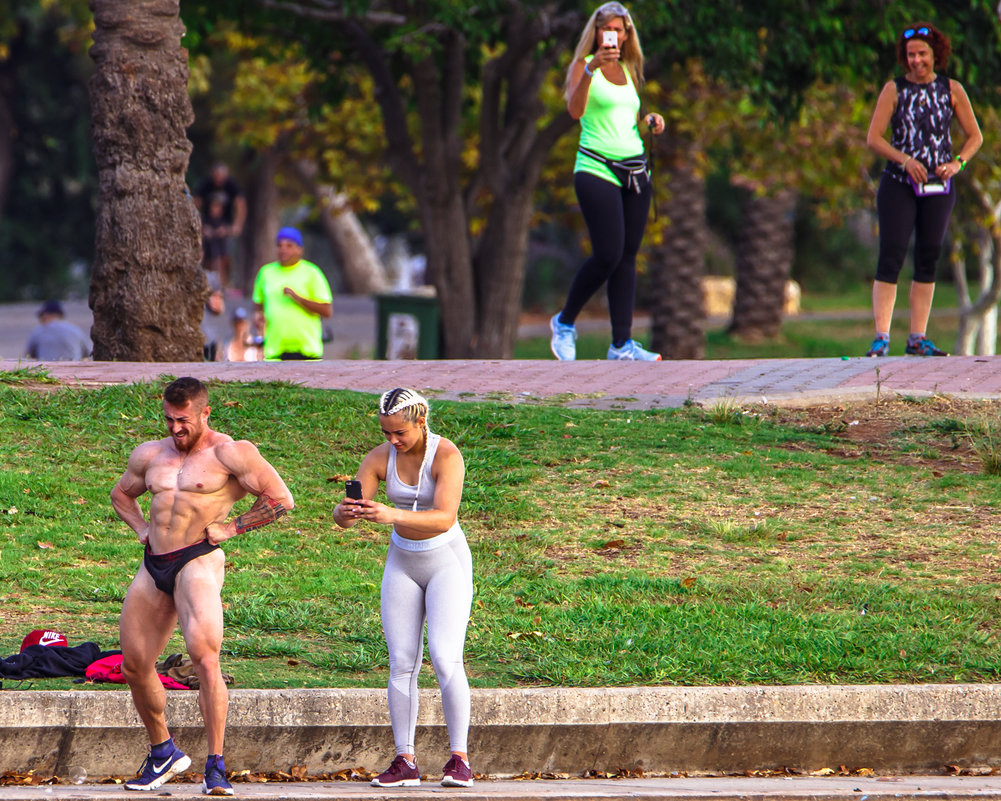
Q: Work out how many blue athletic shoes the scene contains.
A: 6